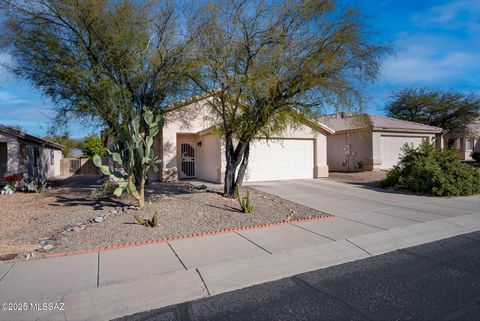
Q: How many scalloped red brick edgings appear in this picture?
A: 1